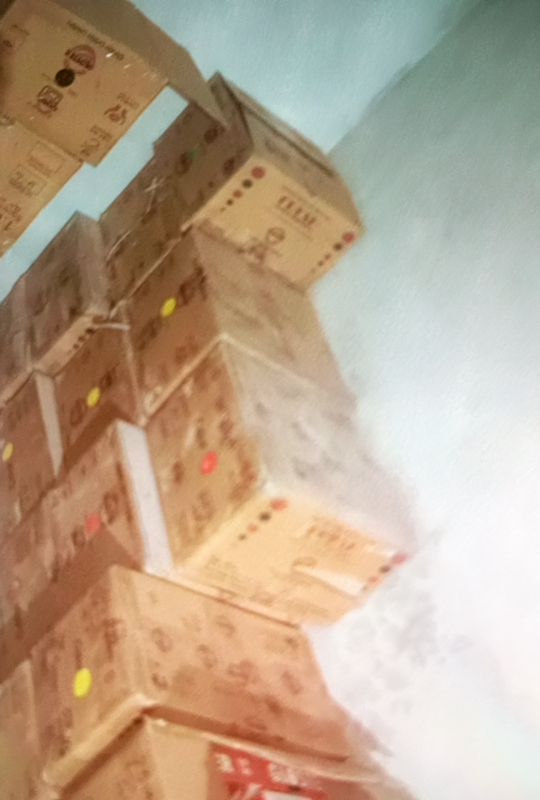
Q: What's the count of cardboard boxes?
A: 15